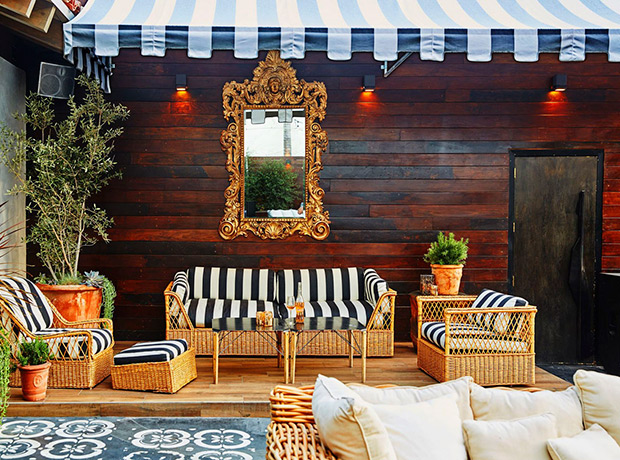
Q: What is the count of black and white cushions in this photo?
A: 11